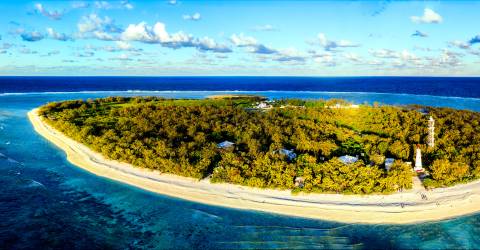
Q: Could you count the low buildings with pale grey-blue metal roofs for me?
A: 4